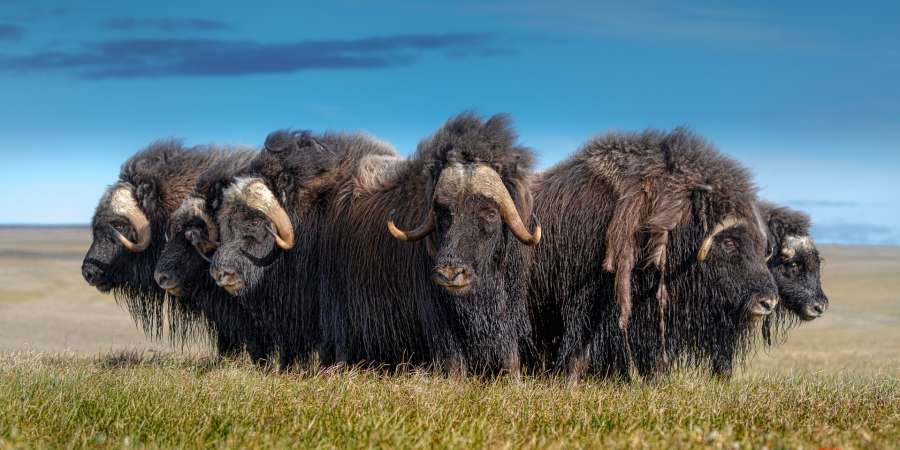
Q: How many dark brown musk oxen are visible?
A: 6